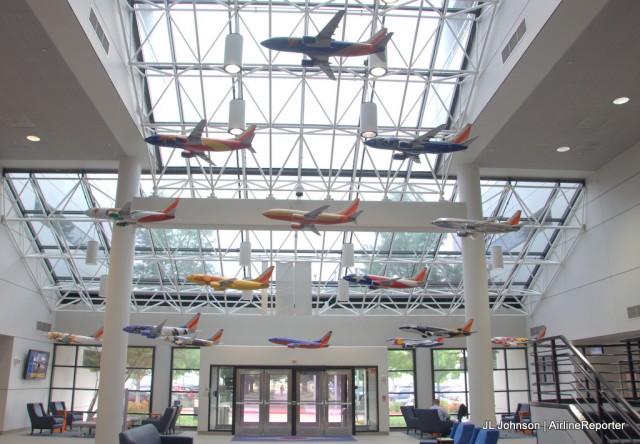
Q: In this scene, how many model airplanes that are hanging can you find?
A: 15